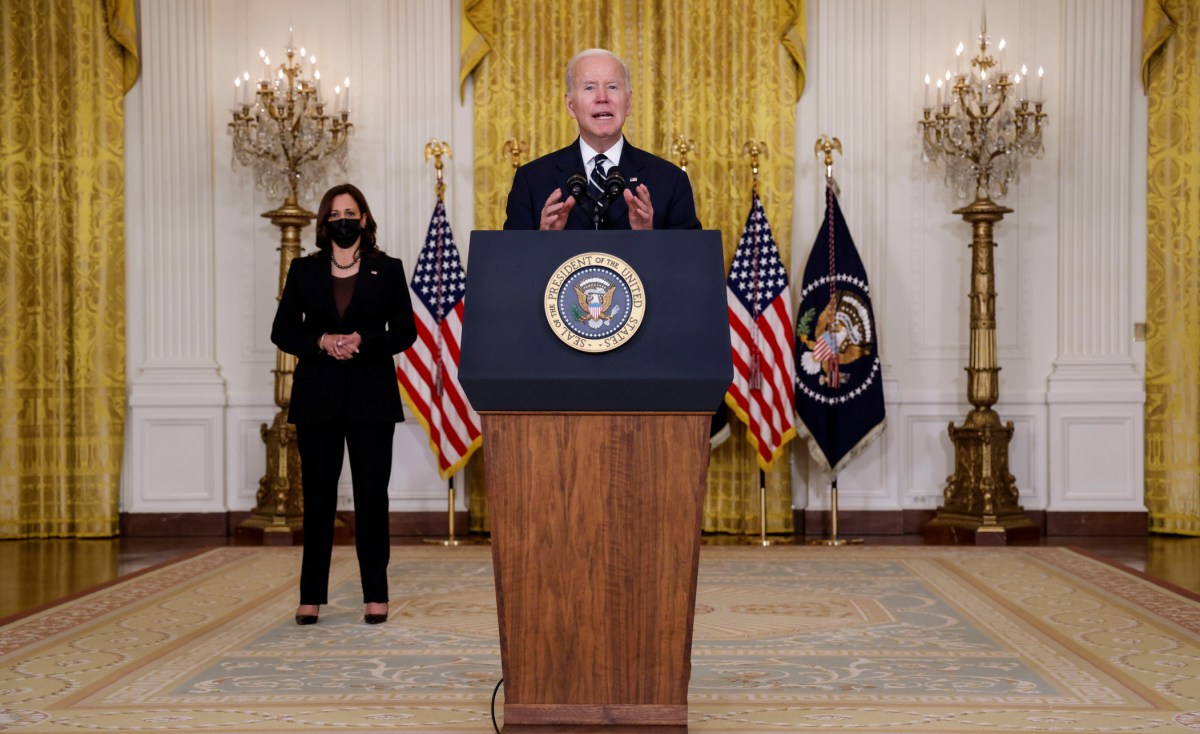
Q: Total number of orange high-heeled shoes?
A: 0